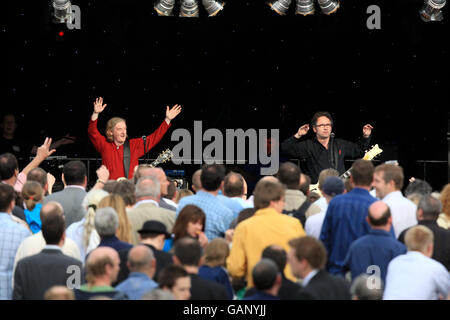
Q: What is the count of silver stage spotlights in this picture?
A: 8